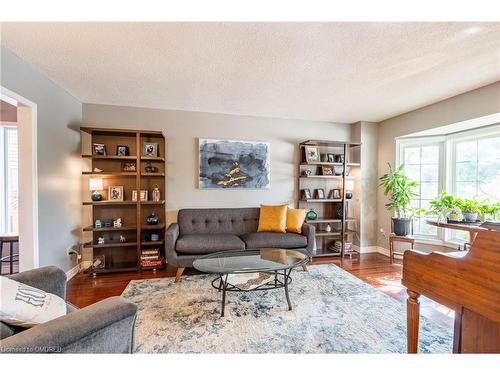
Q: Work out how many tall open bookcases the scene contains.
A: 2